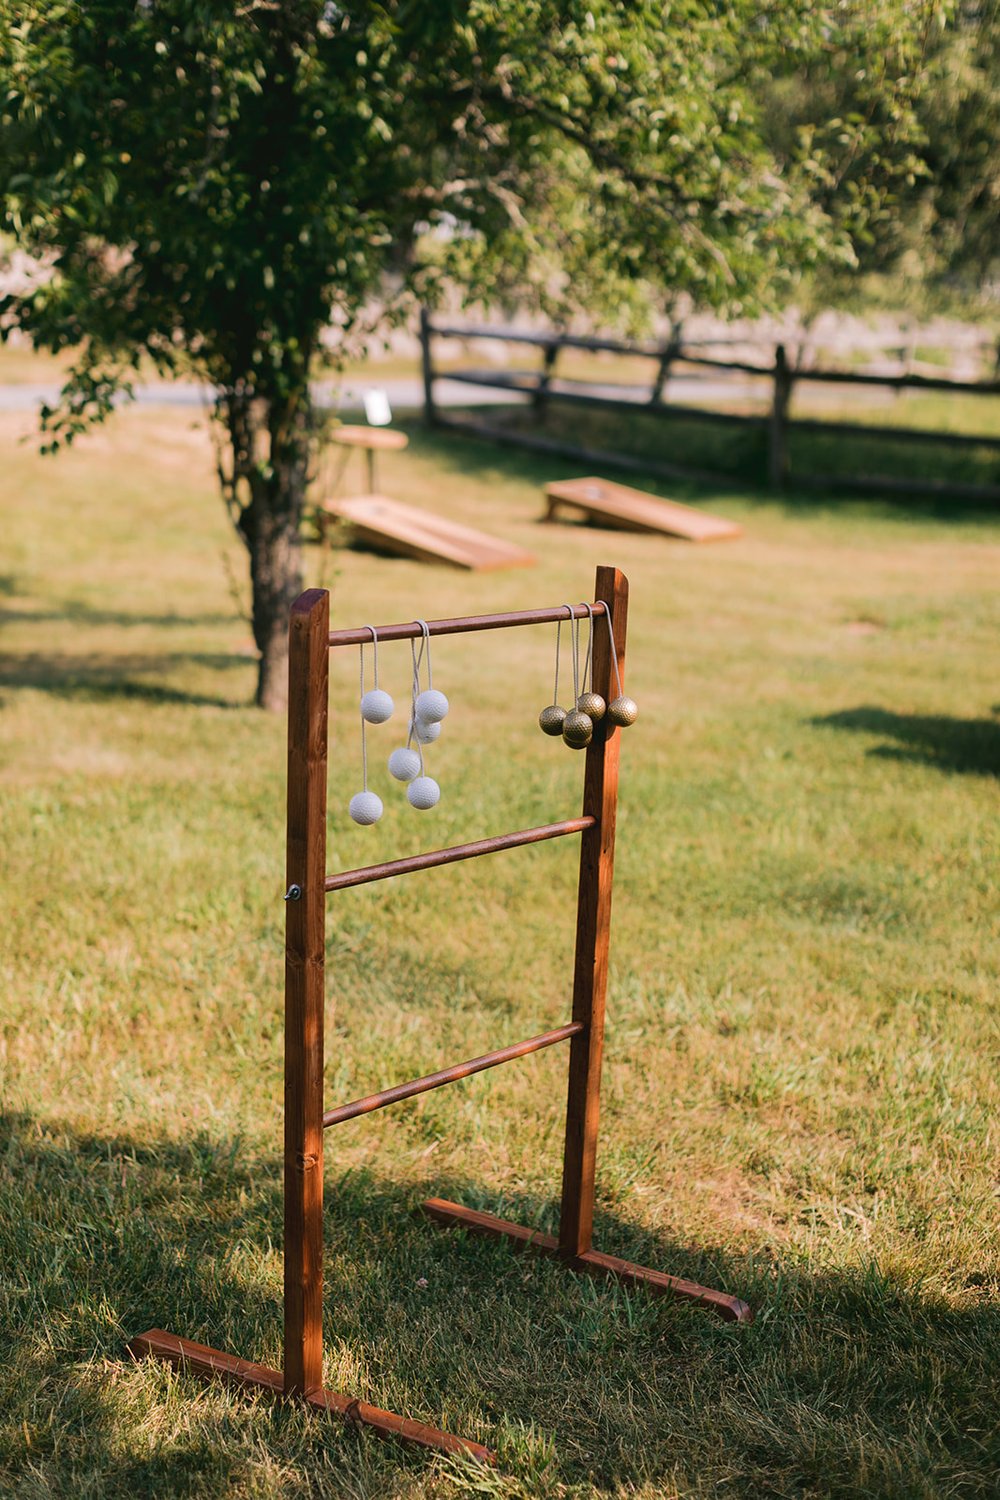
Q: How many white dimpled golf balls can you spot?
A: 6